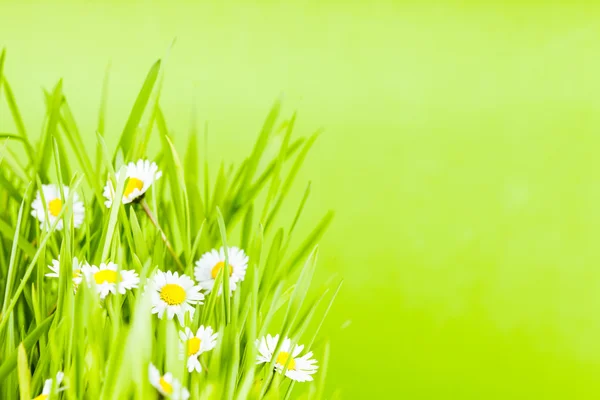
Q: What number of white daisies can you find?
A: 10